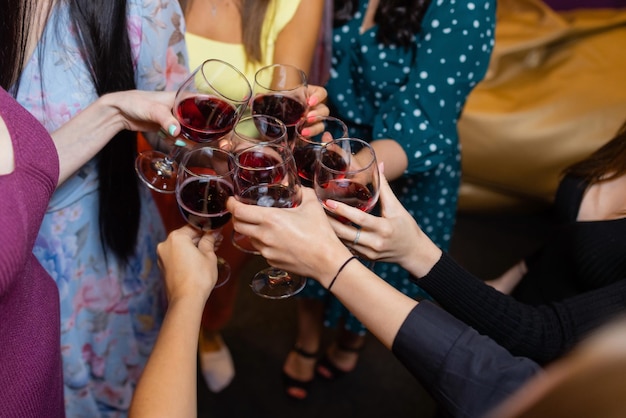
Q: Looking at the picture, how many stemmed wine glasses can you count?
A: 7